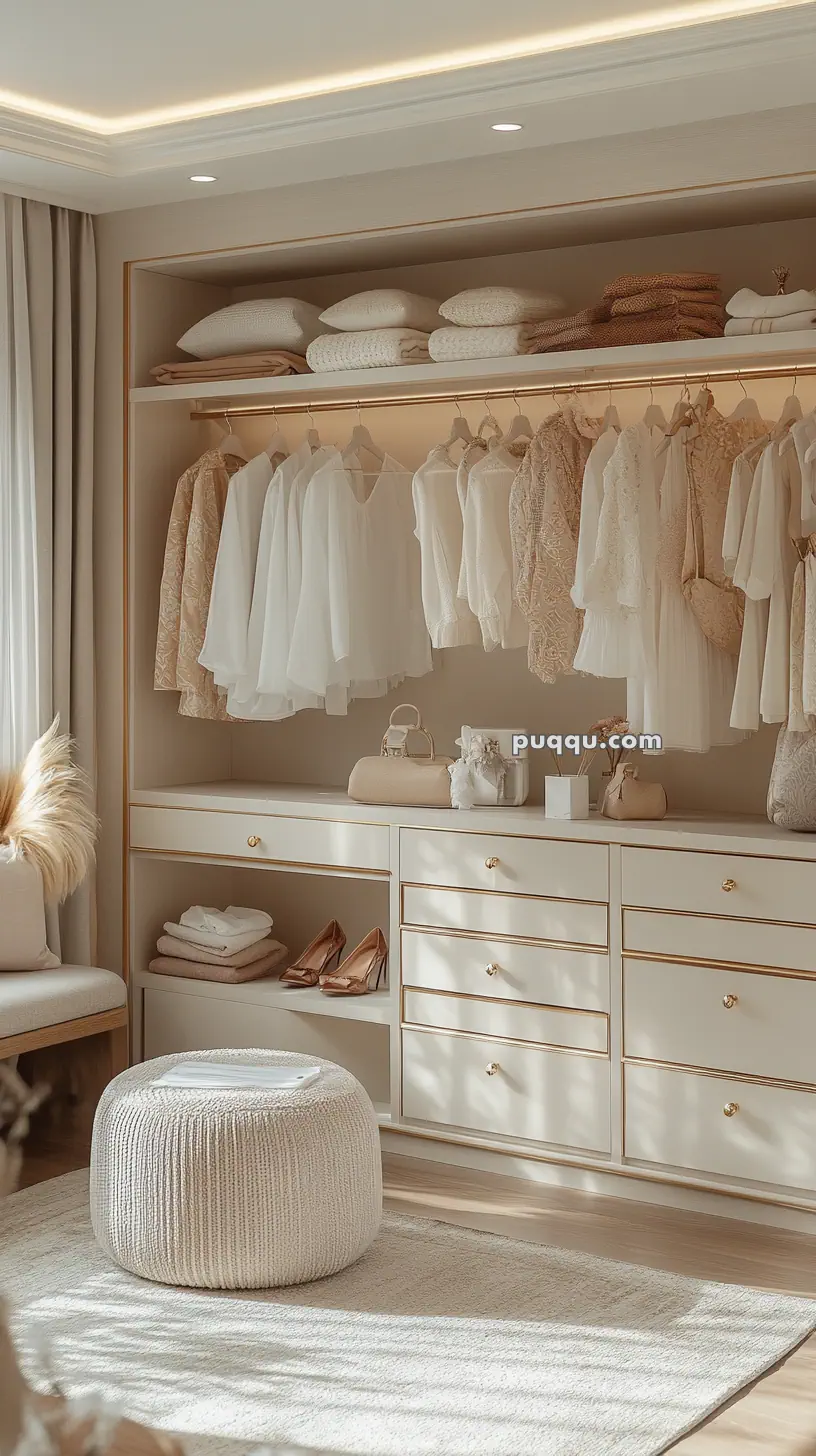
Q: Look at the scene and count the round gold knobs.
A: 7